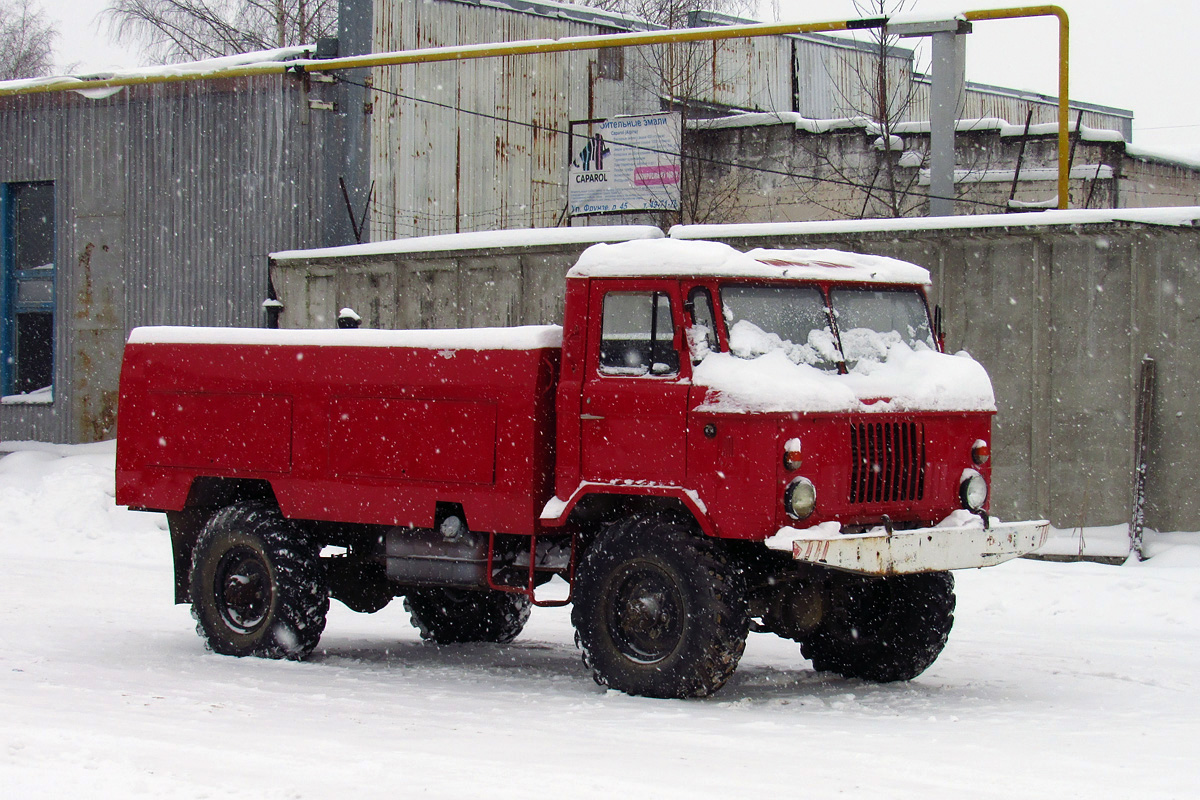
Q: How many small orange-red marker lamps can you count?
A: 2